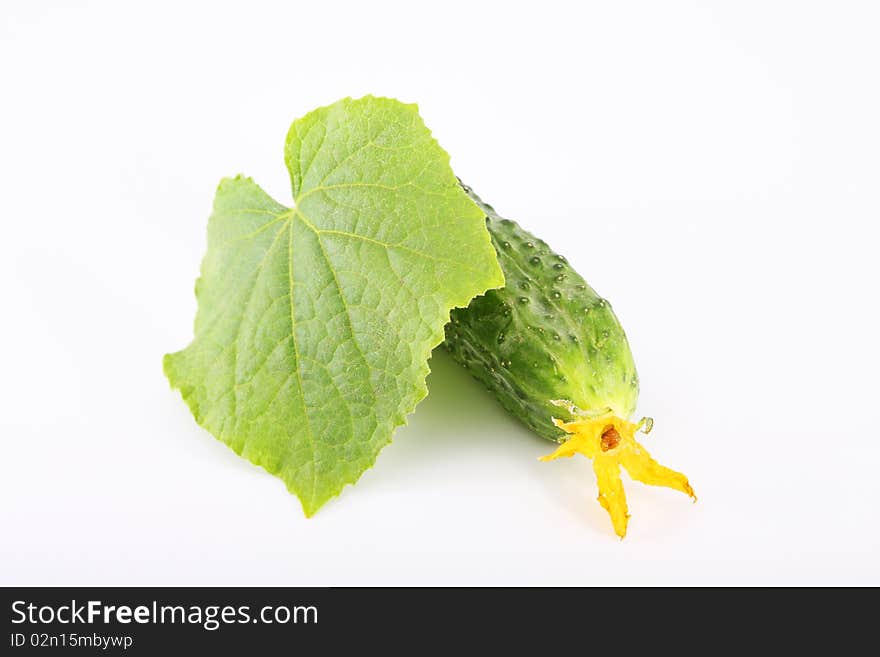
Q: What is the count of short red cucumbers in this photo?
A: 0